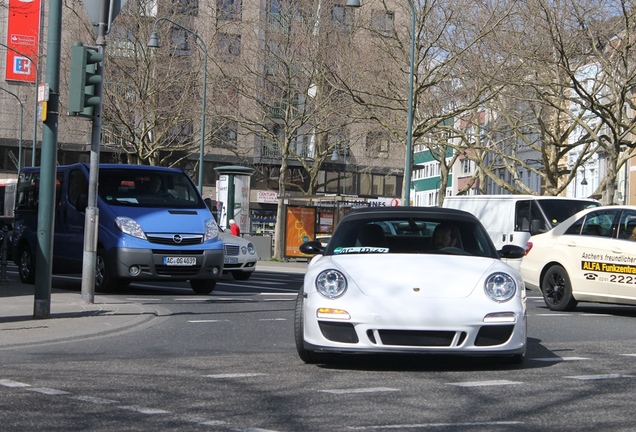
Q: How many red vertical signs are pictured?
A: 1